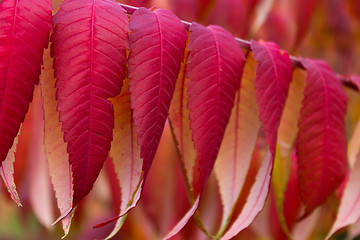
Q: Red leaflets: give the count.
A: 6